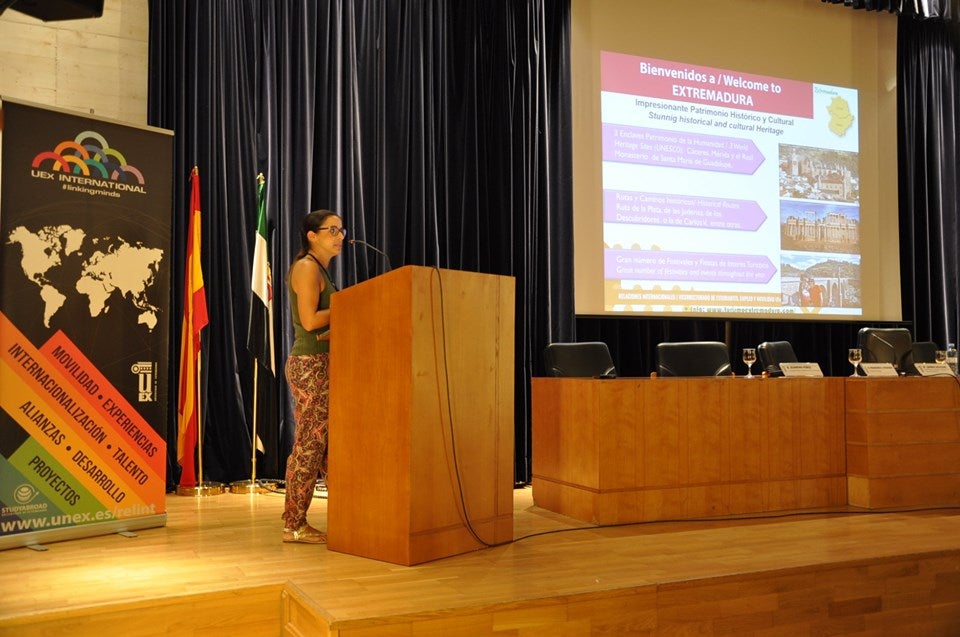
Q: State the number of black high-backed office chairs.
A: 5